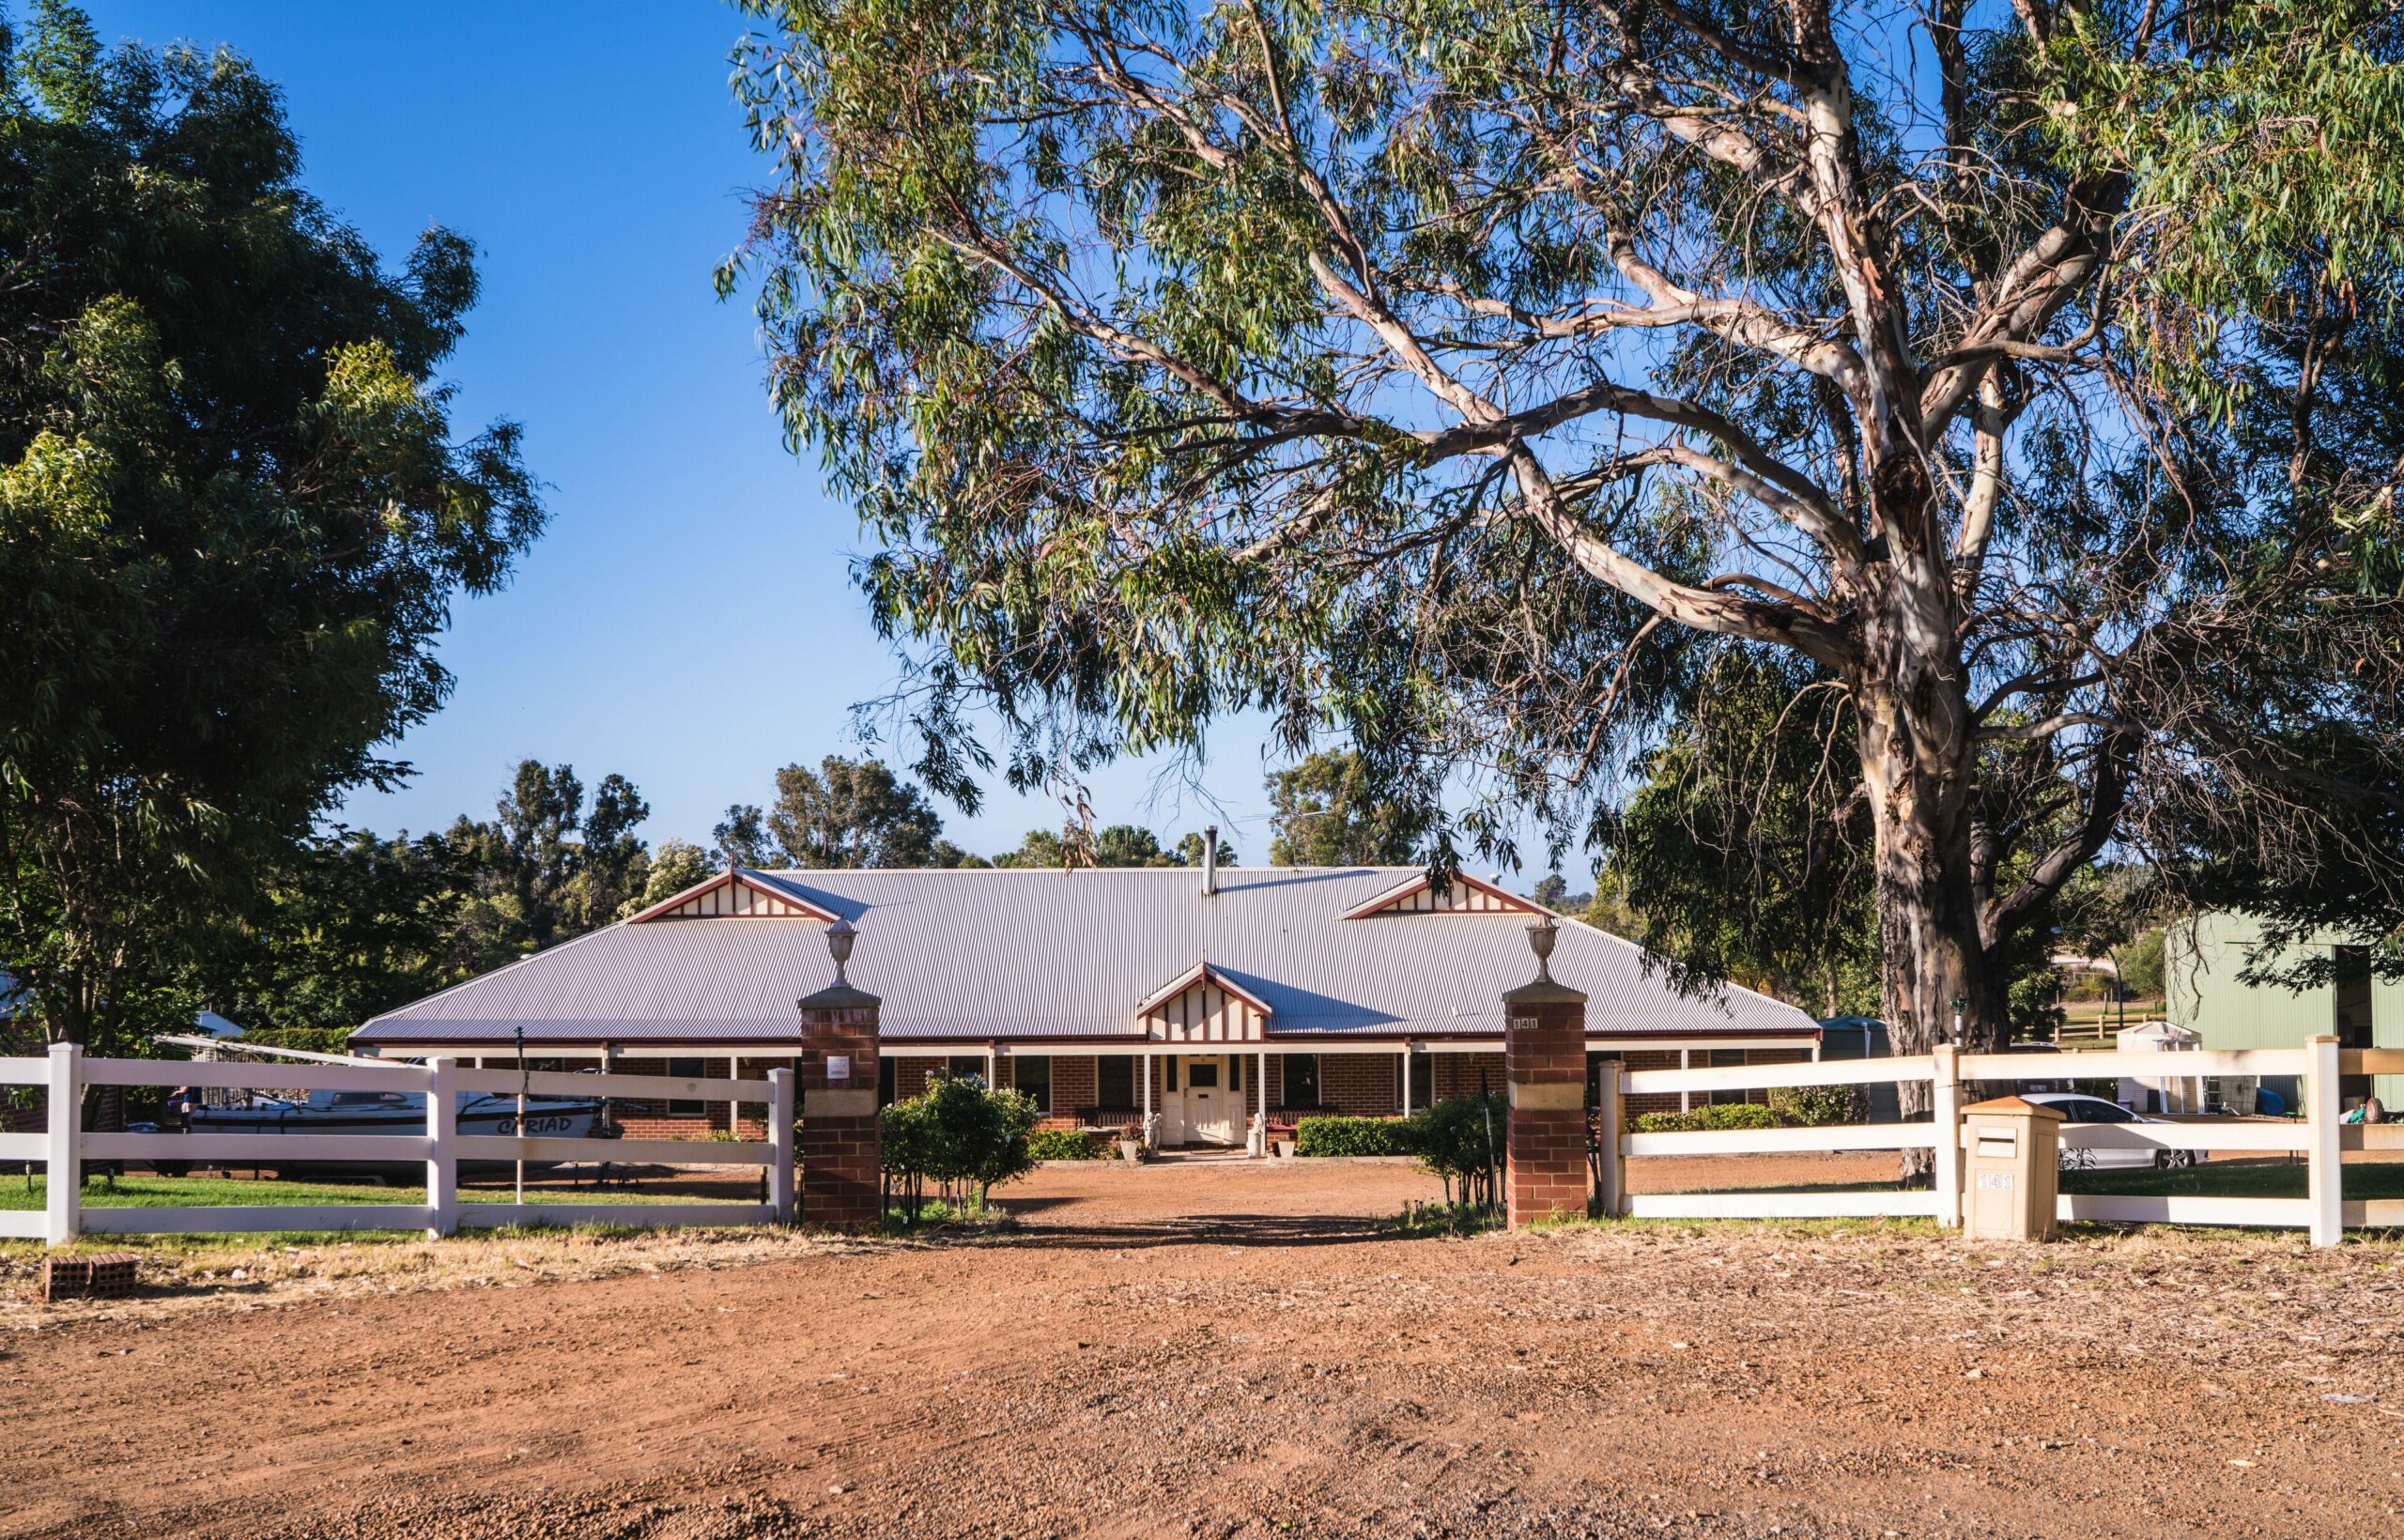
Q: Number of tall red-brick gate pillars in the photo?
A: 2